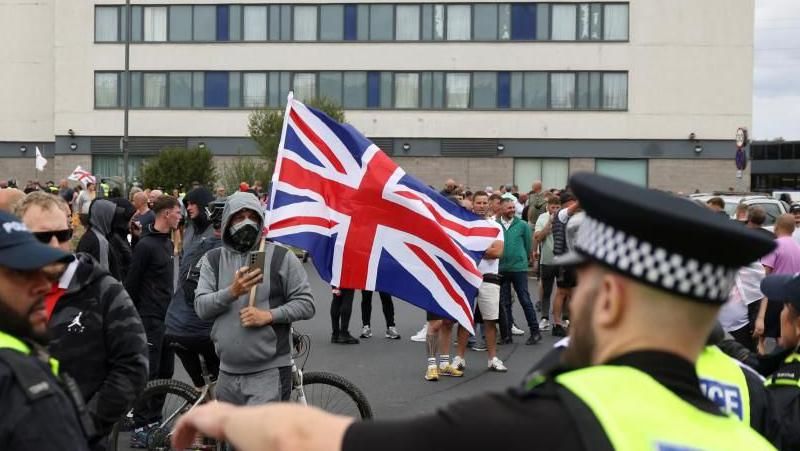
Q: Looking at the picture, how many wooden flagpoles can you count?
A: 1